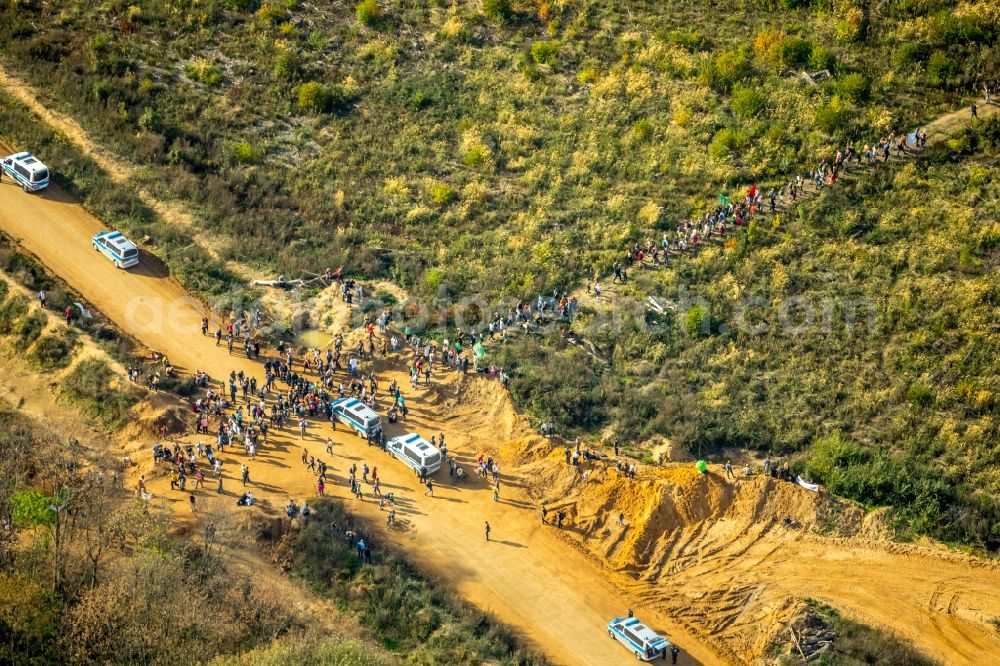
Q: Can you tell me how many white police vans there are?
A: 5